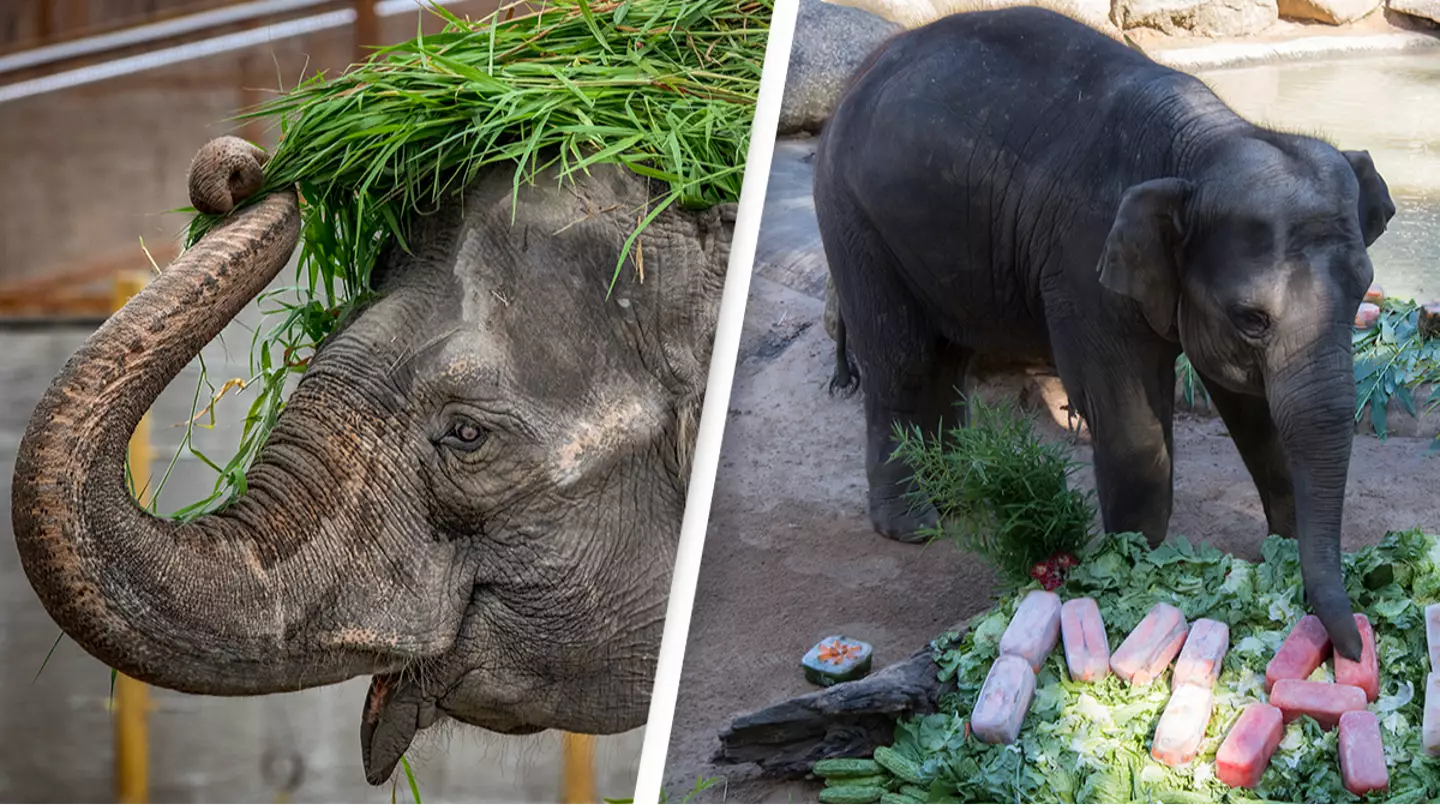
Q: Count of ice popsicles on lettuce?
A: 13